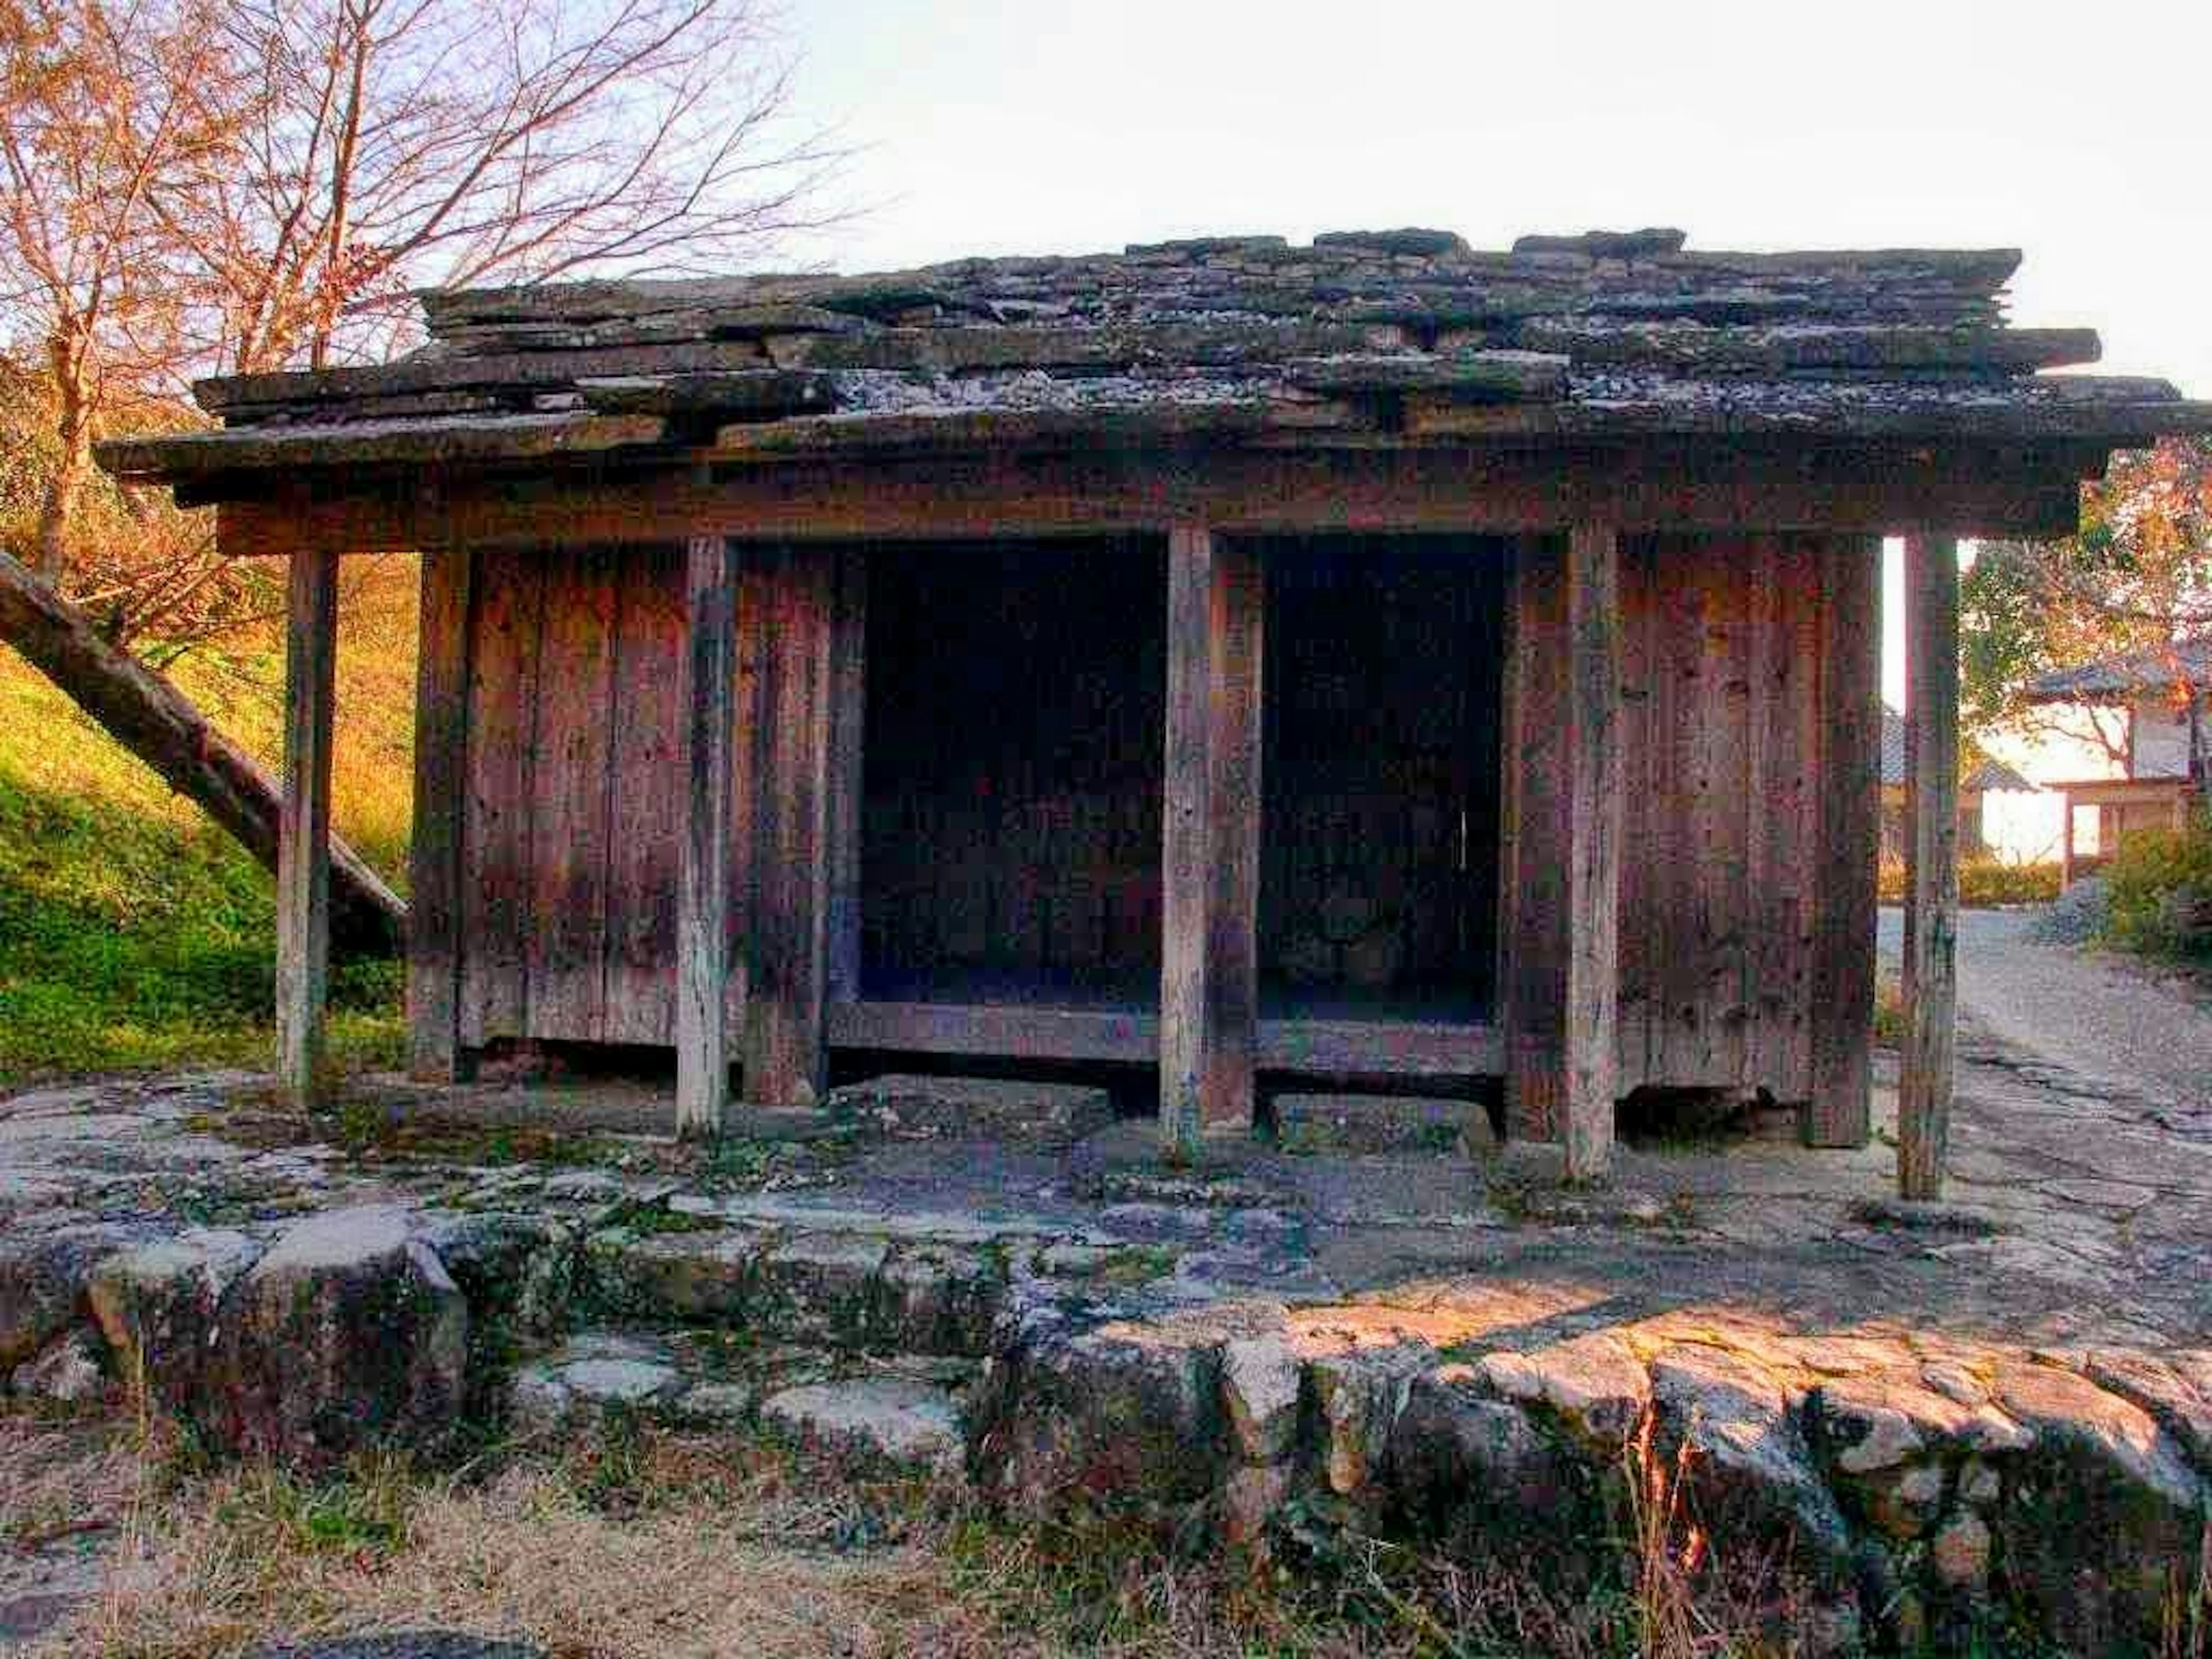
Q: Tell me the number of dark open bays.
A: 2